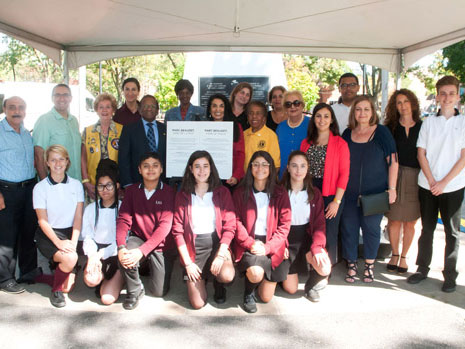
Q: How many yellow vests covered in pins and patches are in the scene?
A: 1